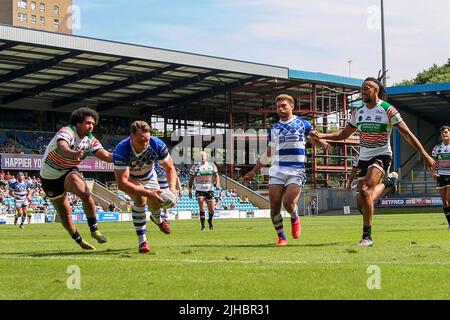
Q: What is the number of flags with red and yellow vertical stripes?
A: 0